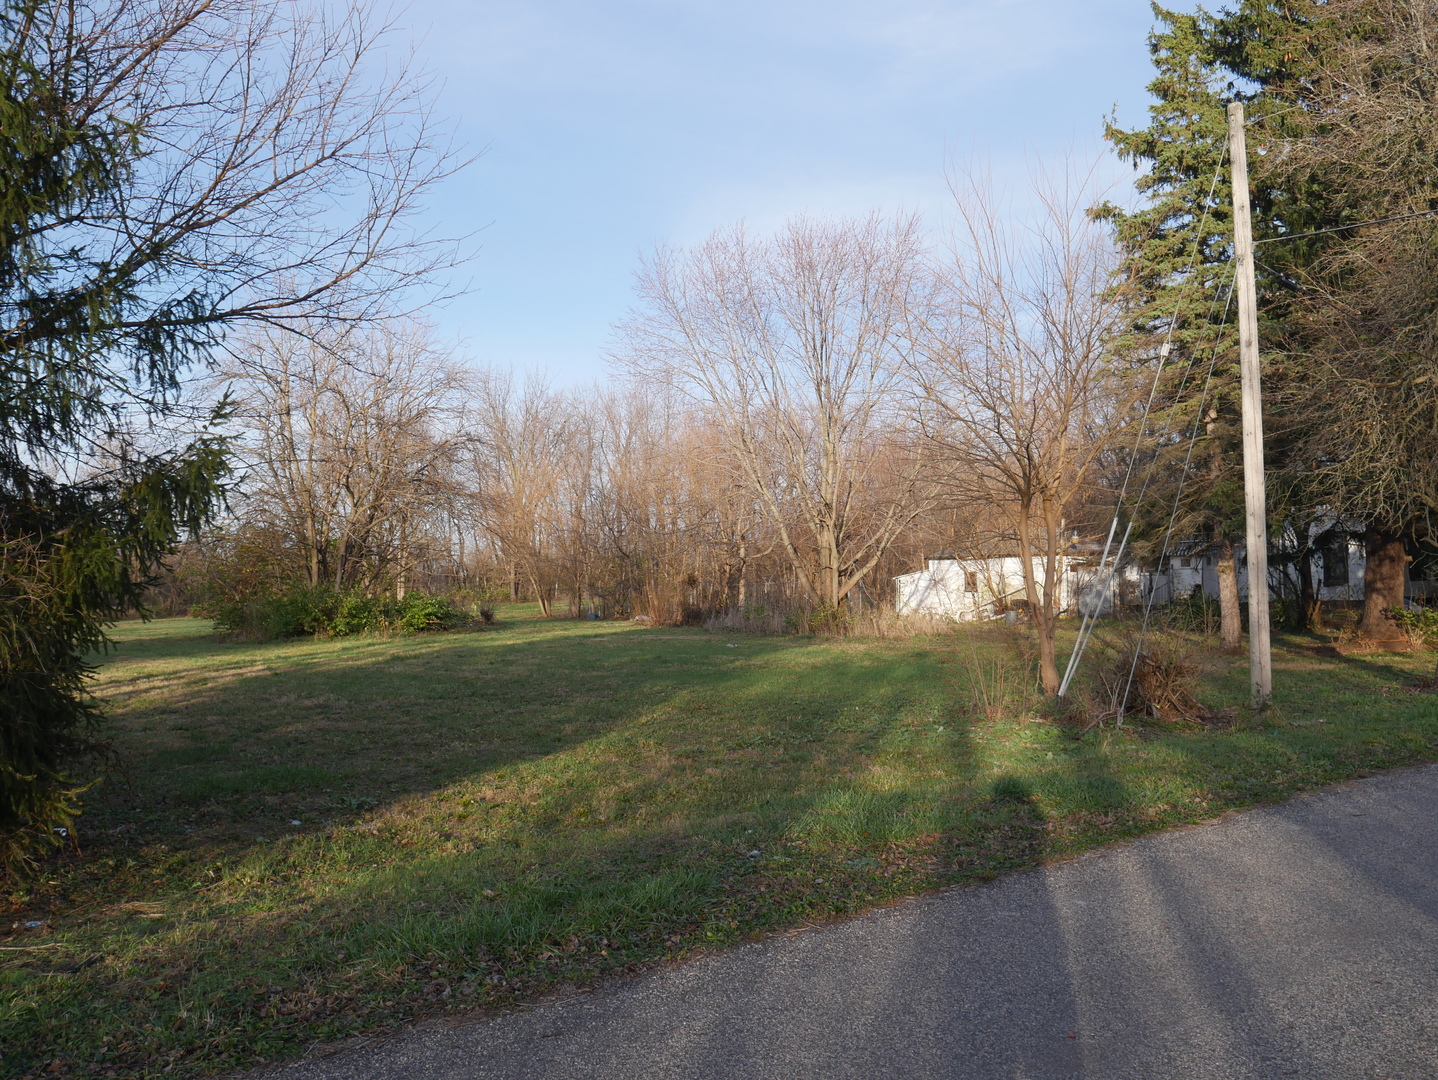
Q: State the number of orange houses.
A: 0